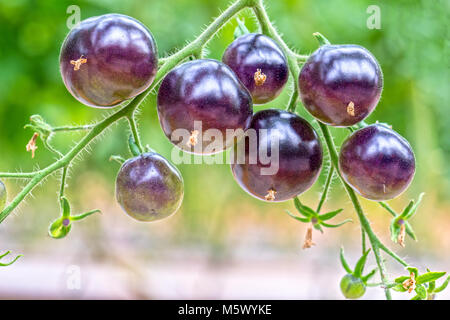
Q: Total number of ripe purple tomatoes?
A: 7